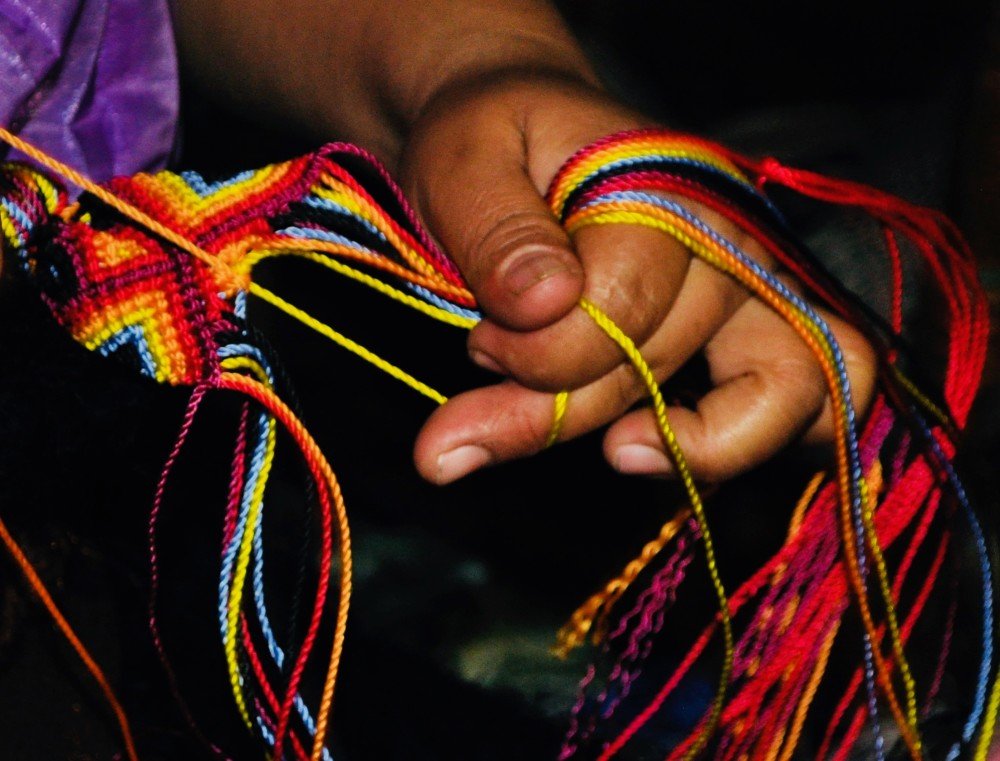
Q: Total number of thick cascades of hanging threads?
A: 2